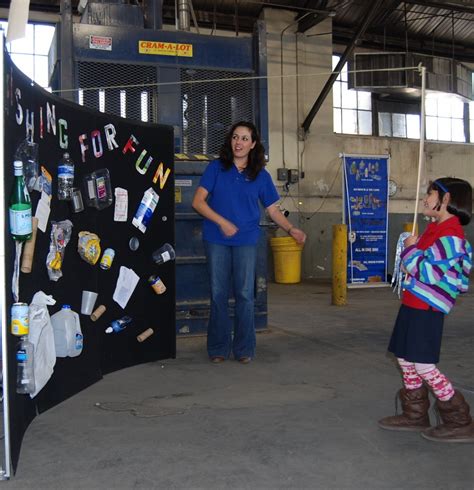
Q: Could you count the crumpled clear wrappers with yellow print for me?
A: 2